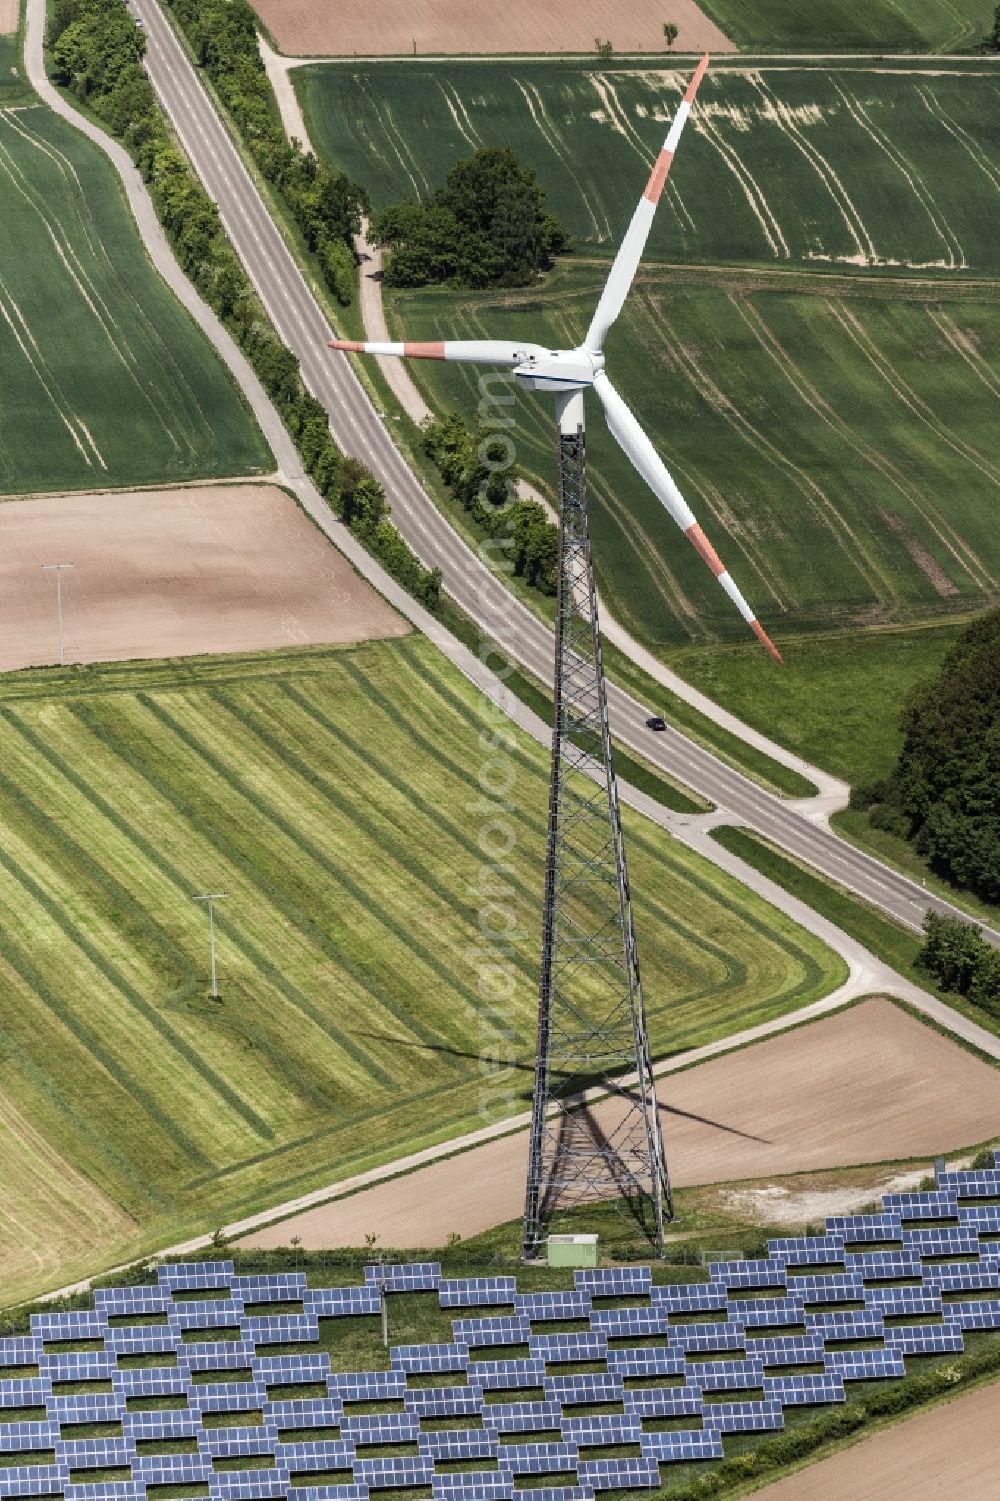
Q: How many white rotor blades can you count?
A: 3